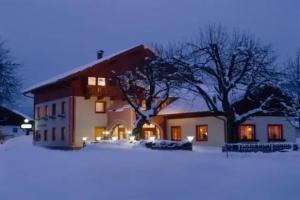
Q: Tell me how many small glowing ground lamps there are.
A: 6